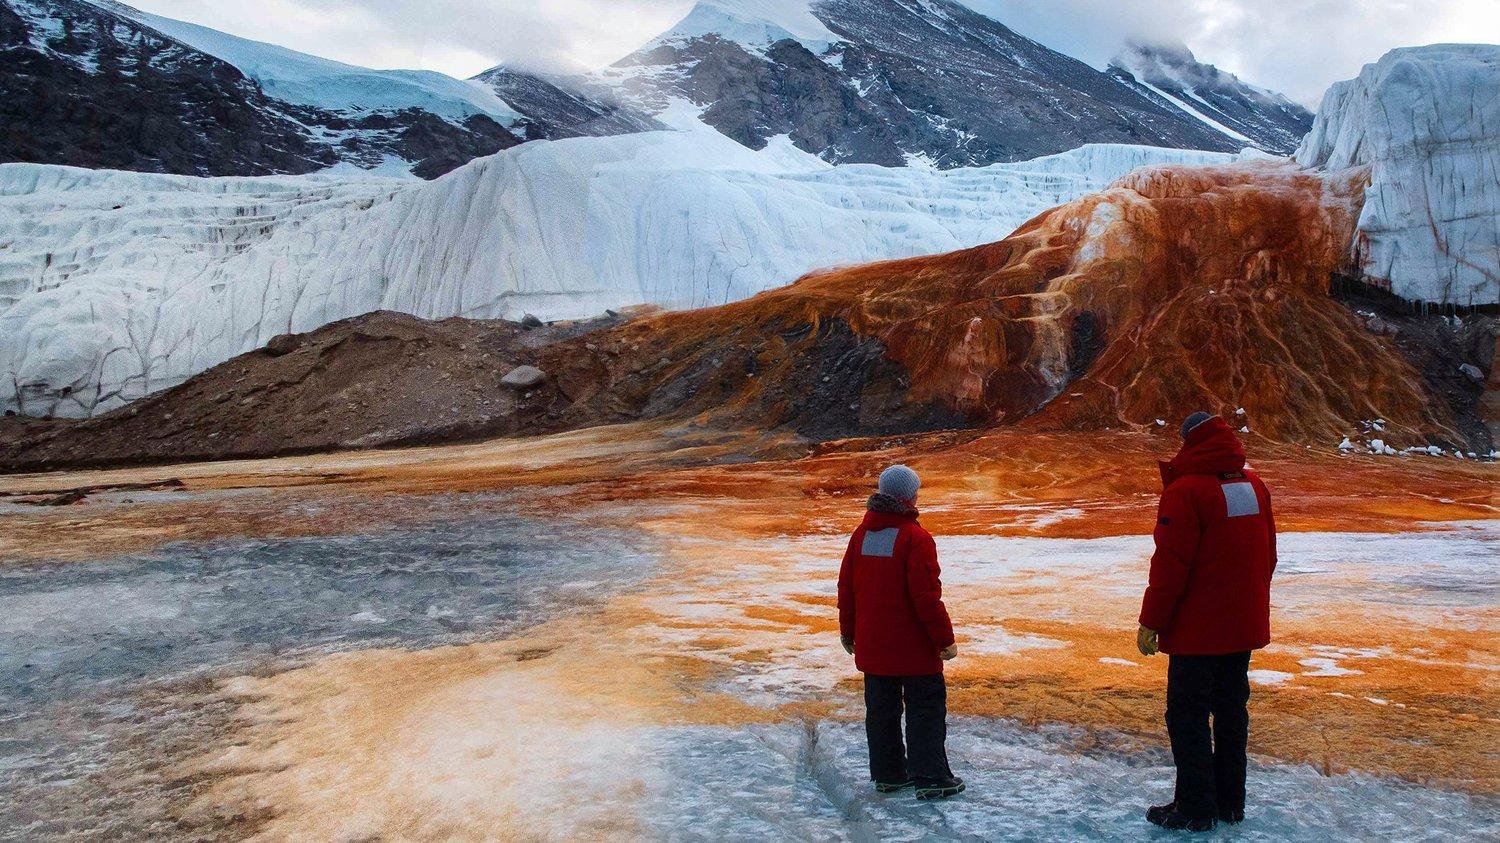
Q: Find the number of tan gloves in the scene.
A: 3